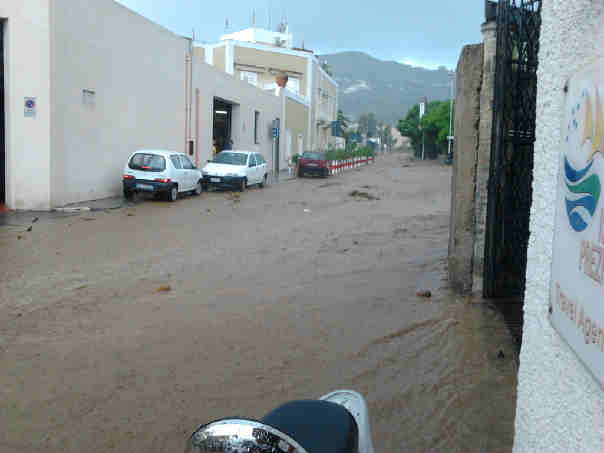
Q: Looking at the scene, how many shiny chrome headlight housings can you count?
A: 1